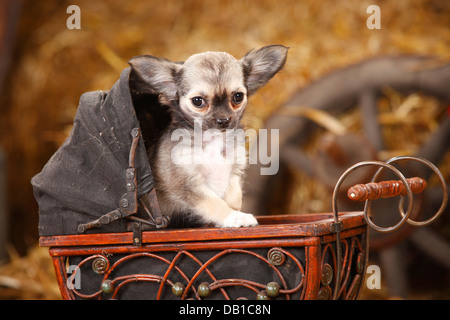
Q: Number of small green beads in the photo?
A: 5